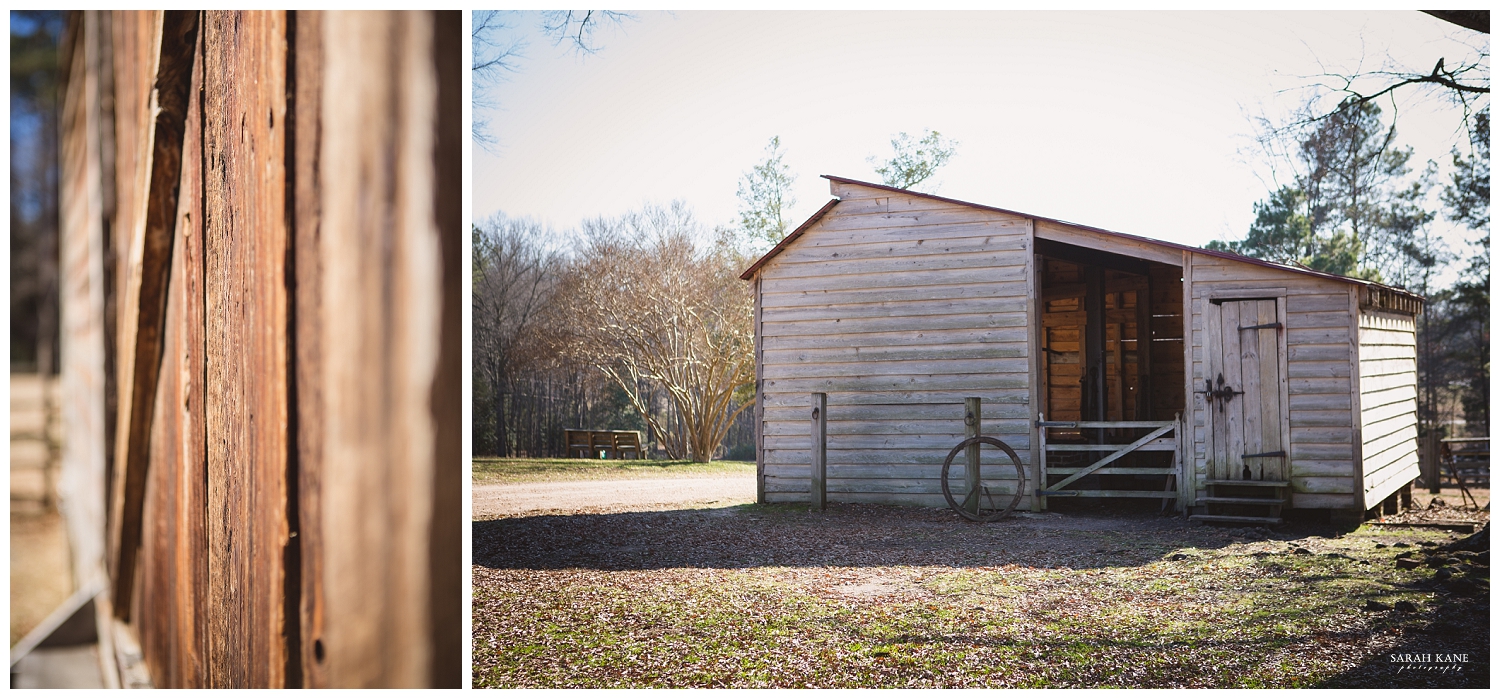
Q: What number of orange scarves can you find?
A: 0